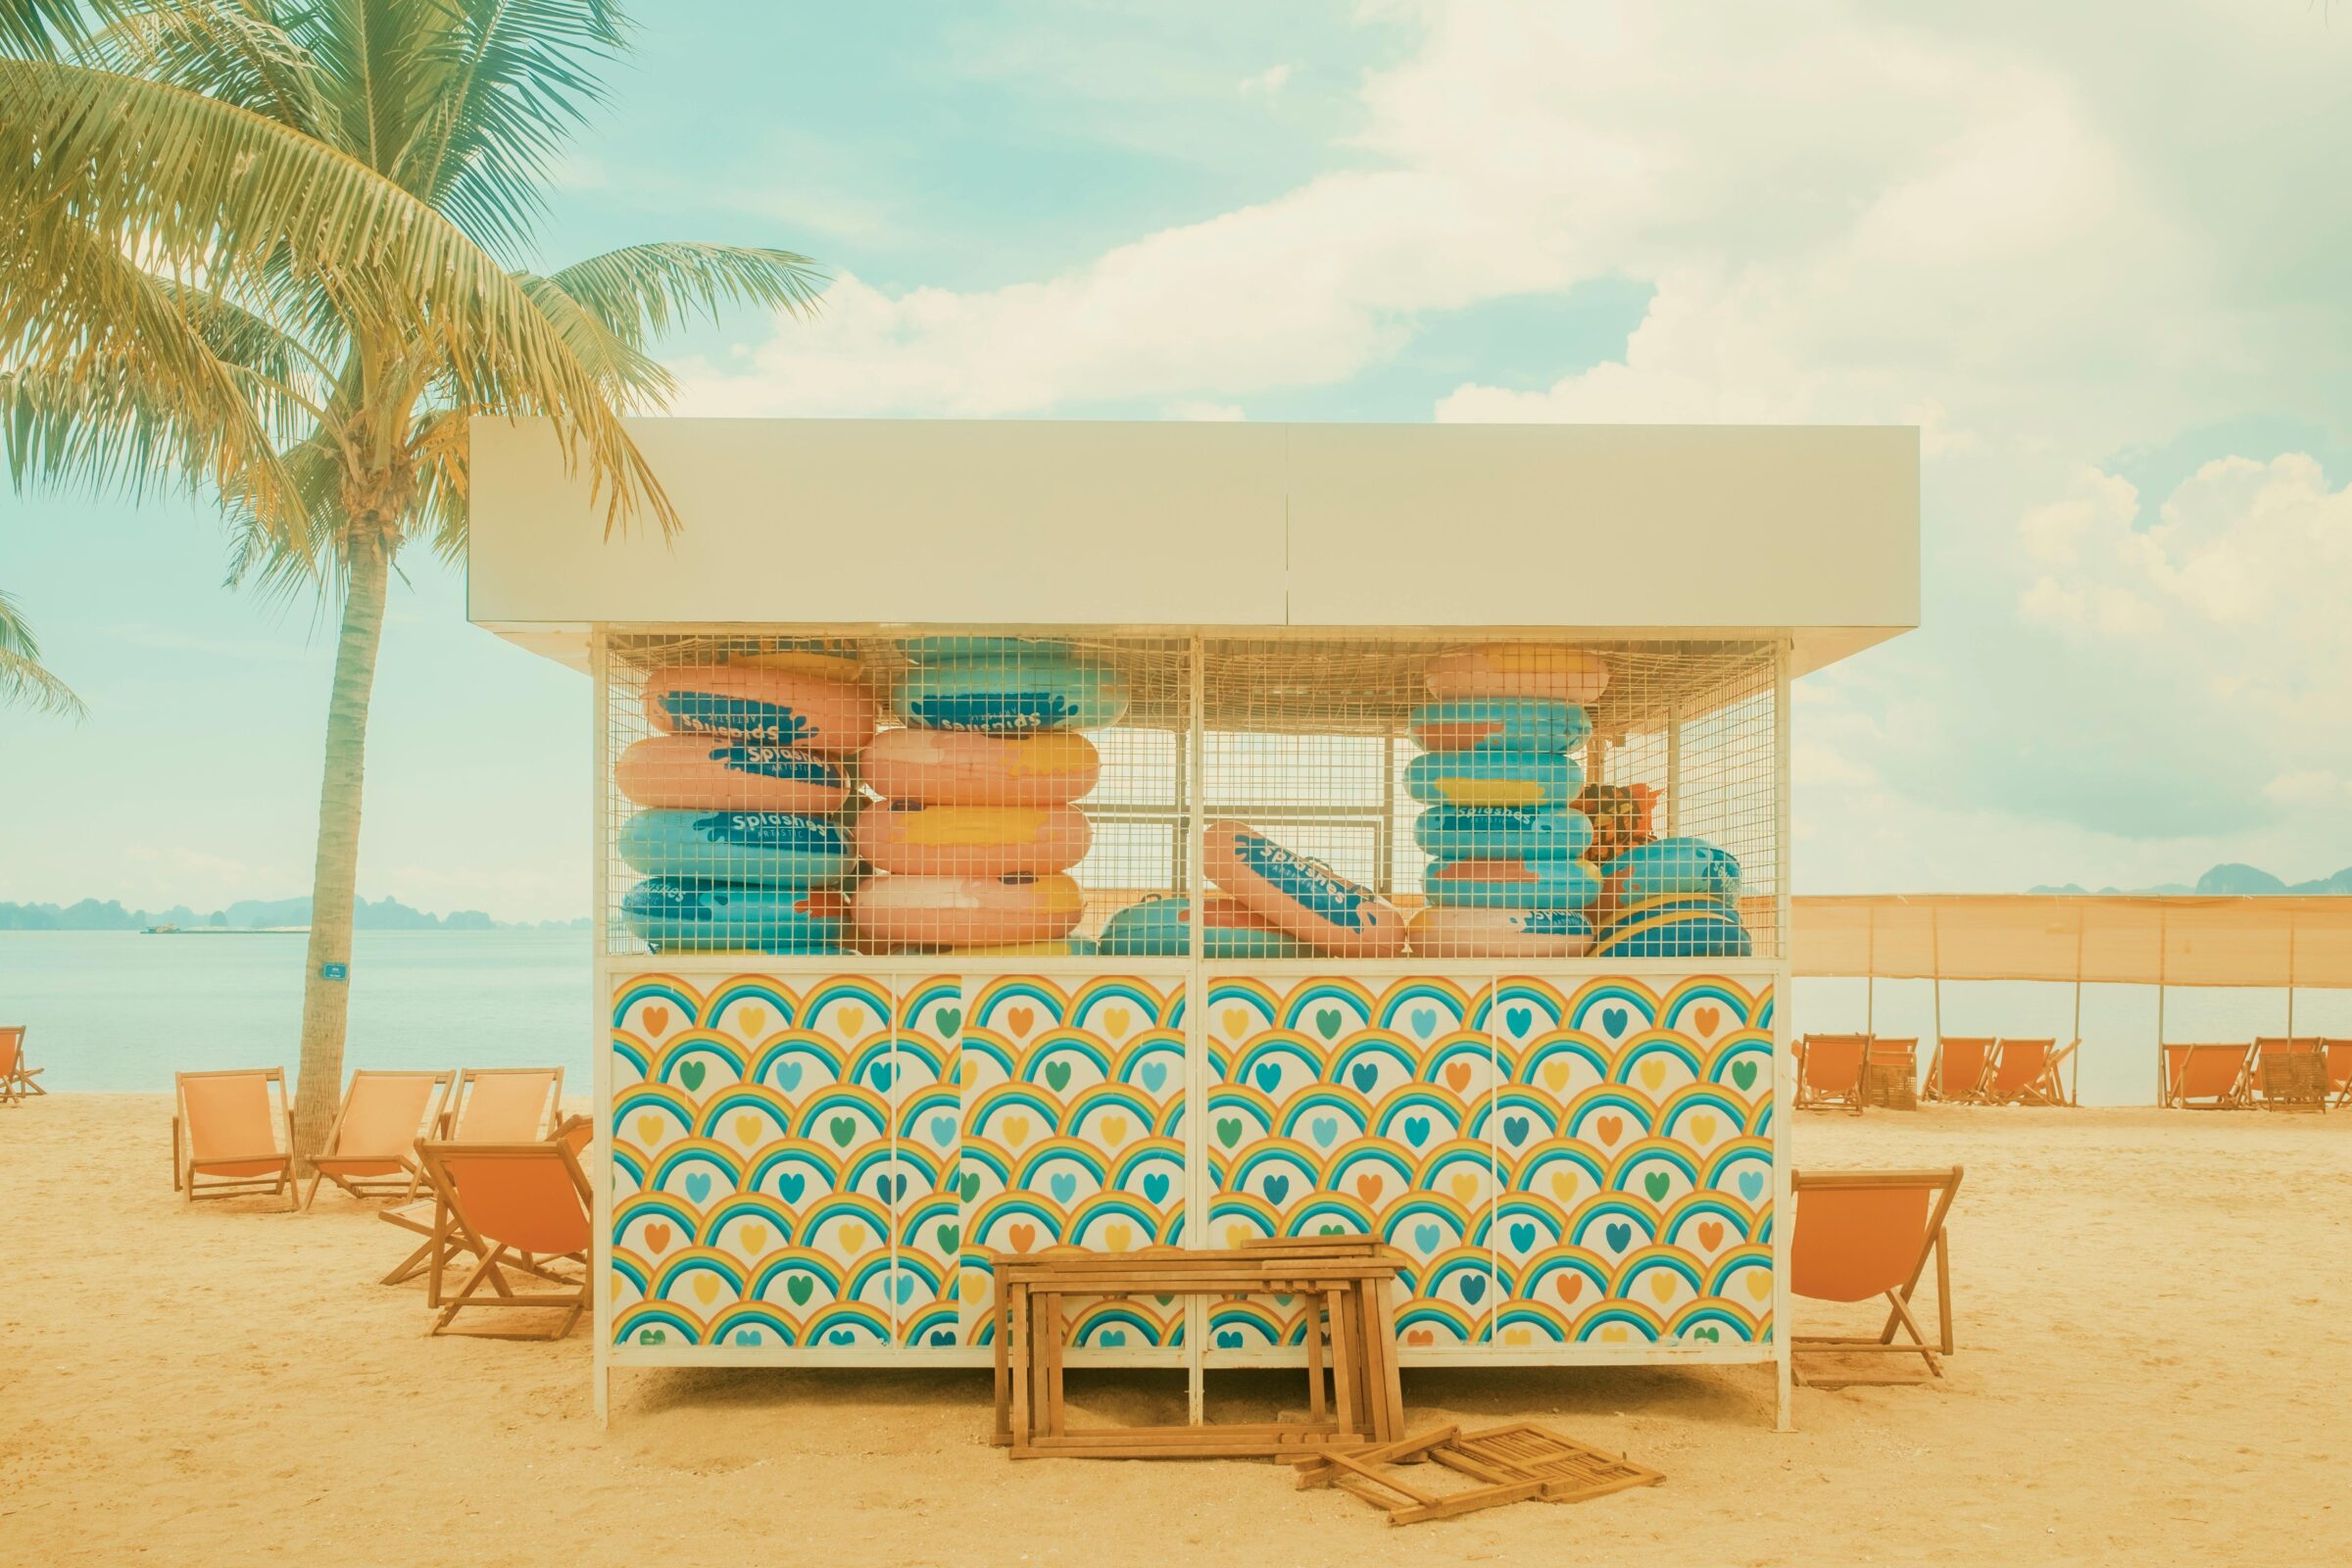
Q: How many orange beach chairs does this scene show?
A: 14